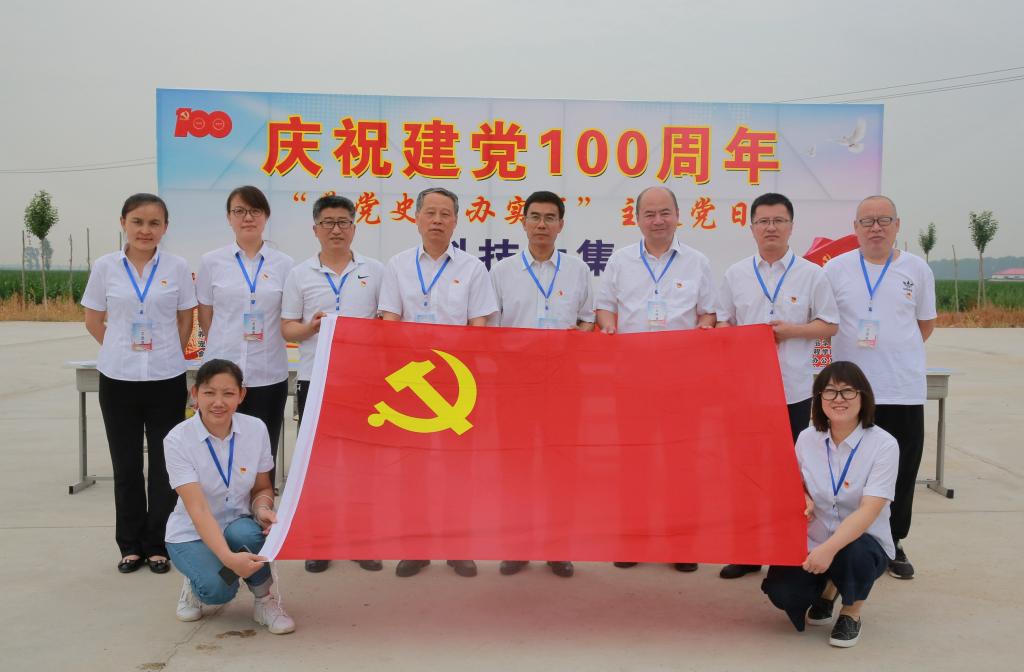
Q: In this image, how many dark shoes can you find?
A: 14